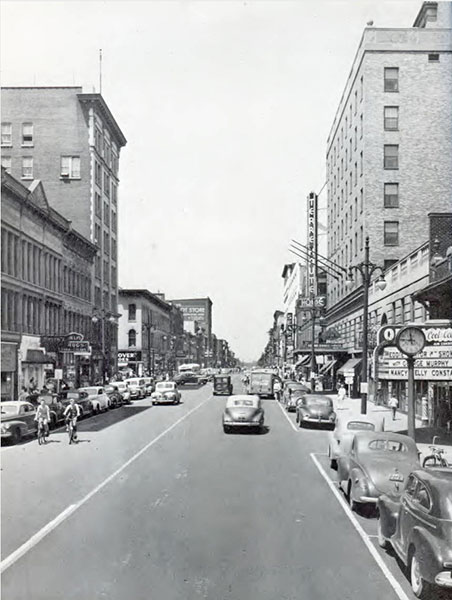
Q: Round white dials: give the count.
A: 1